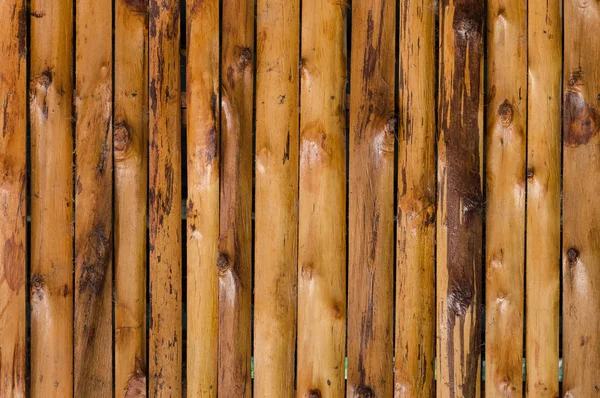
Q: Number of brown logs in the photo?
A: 15